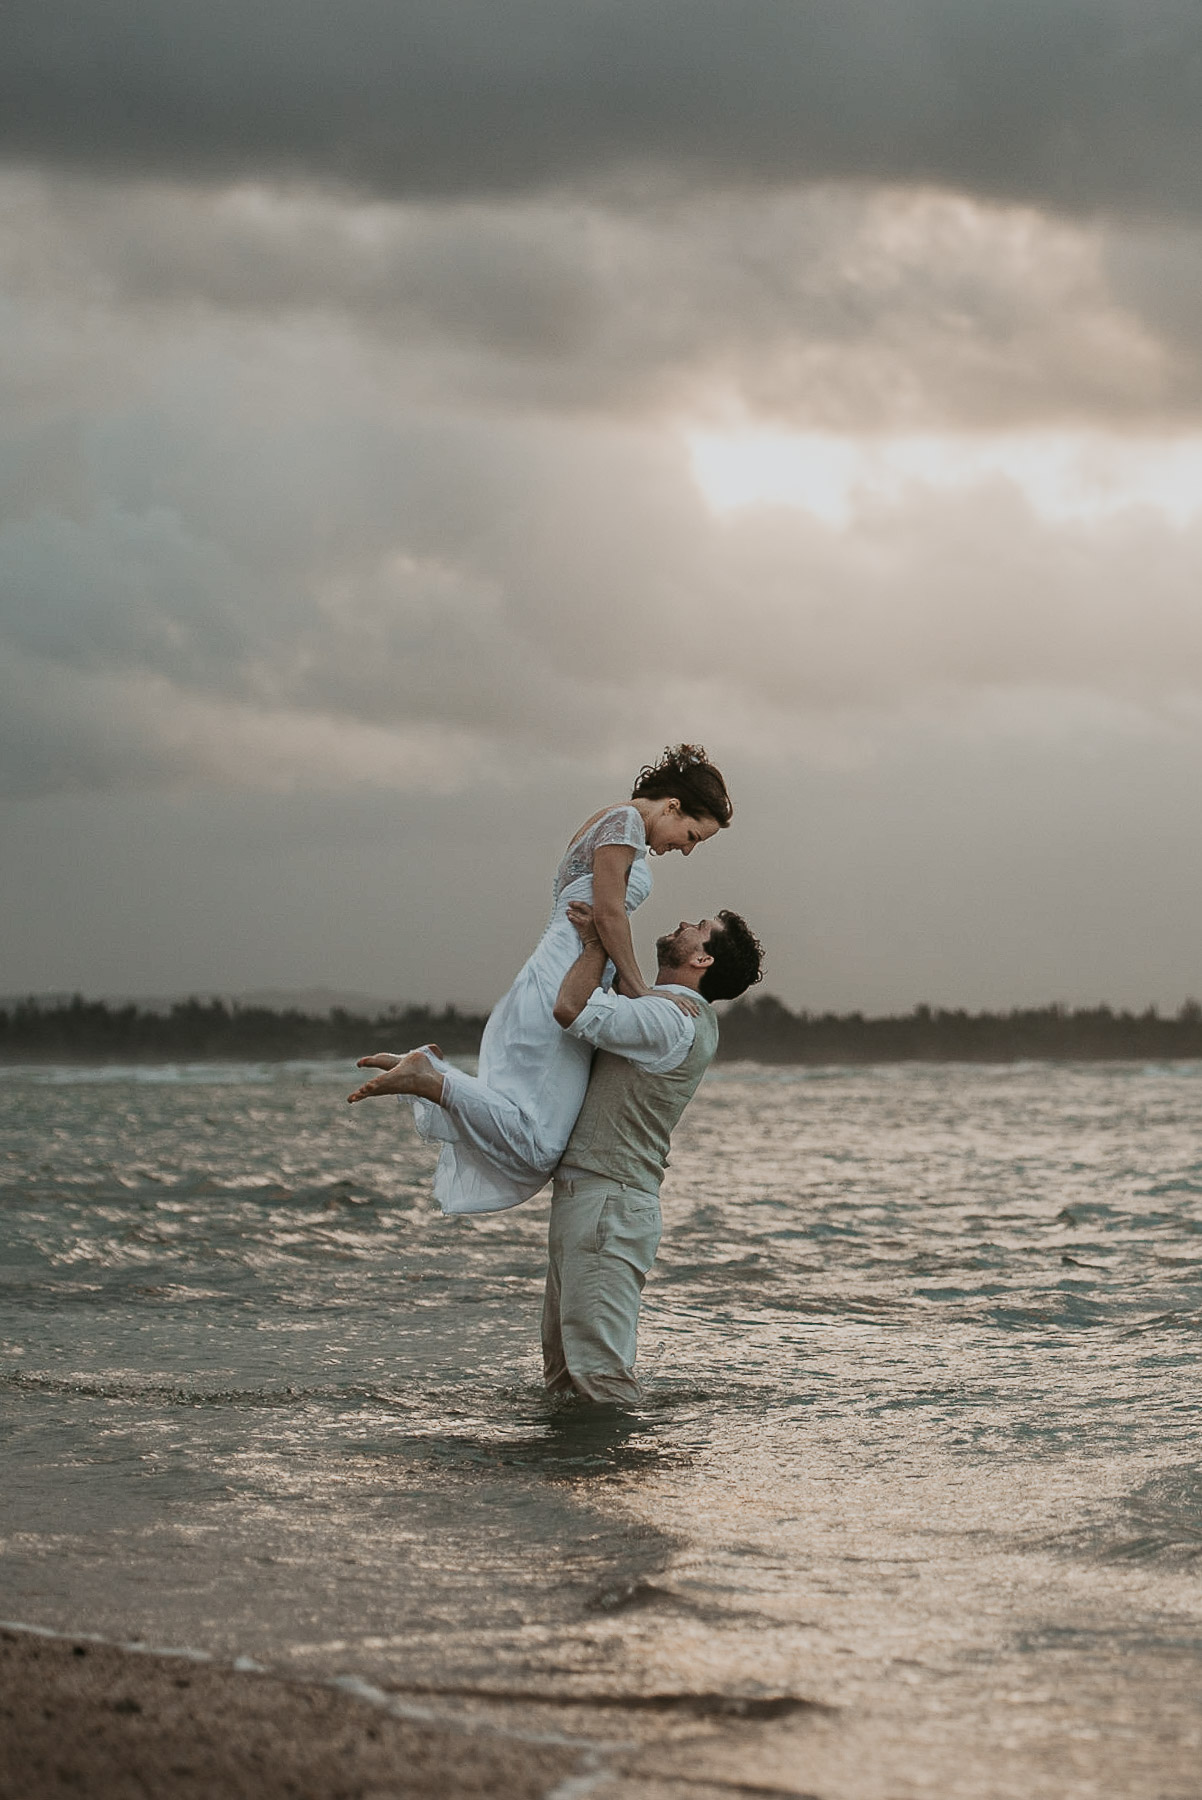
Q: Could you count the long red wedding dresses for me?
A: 0